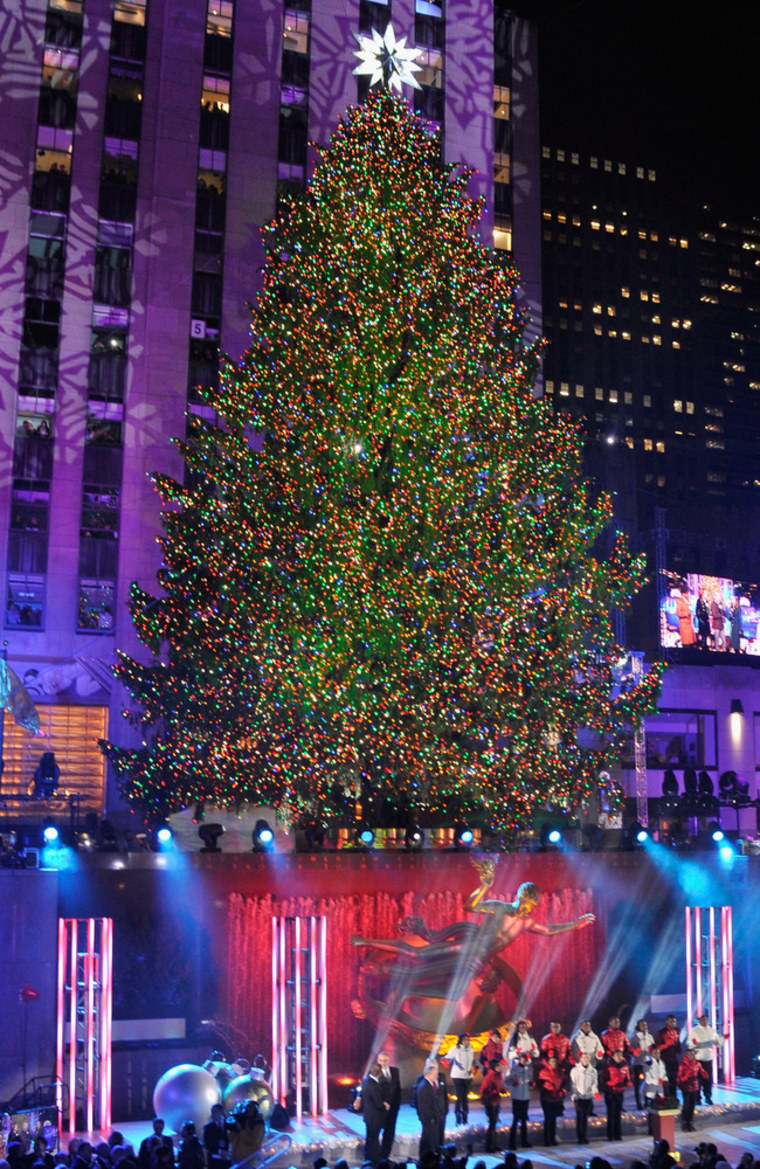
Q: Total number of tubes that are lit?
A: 15